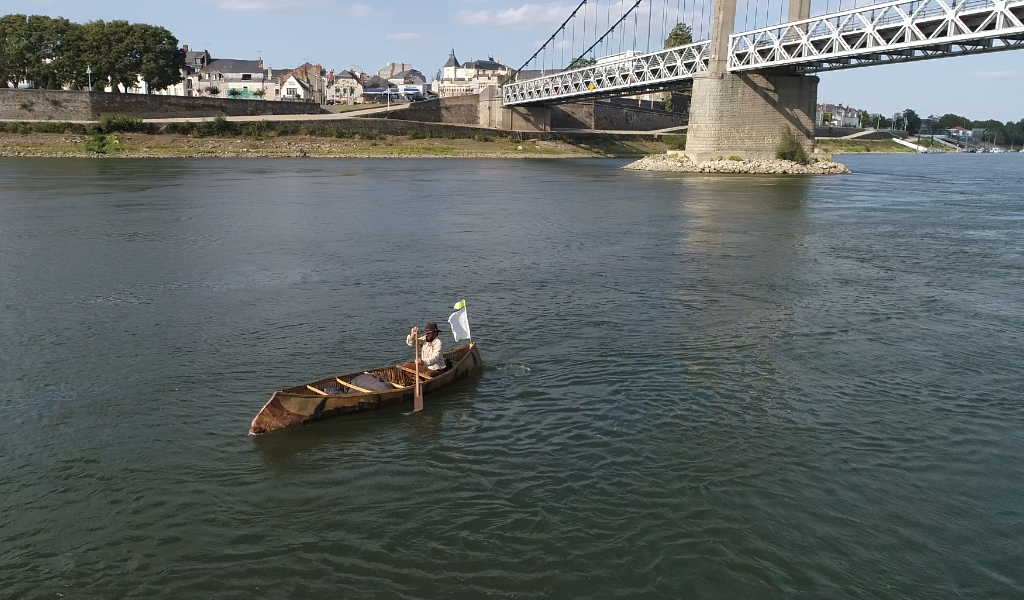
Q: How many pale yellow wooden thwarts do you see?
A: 4